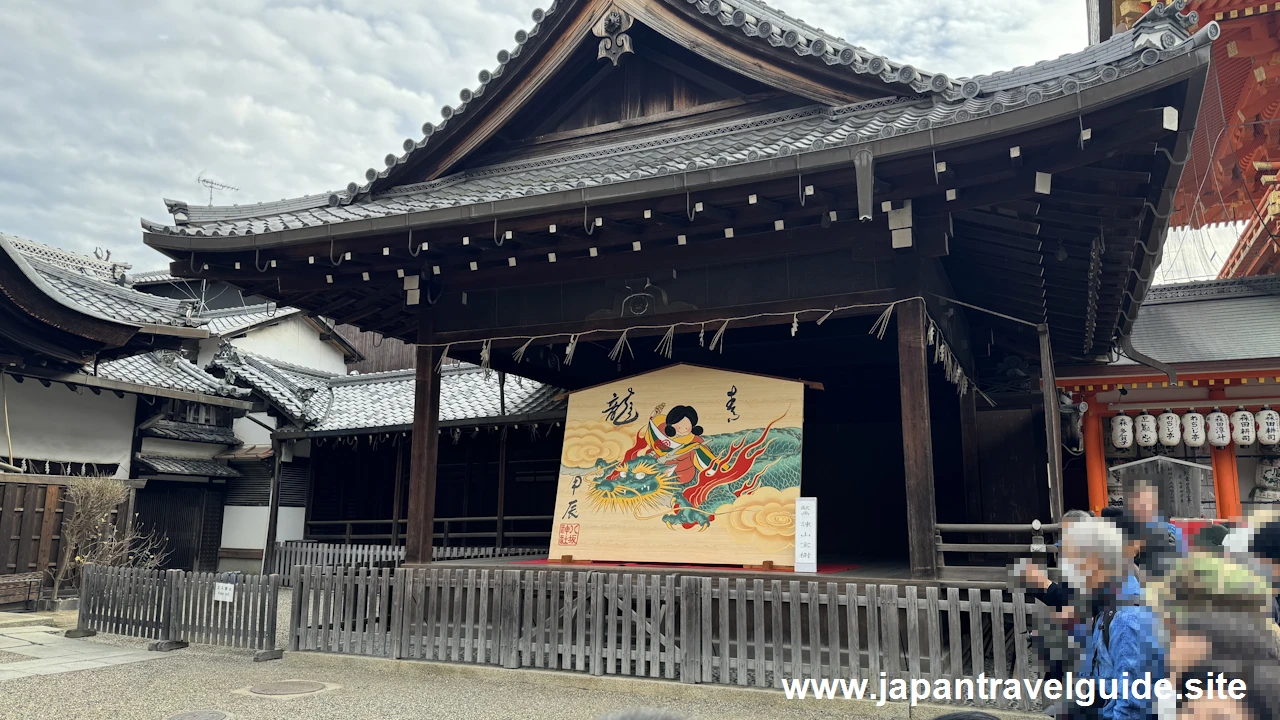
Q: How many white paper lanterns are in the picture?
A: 7